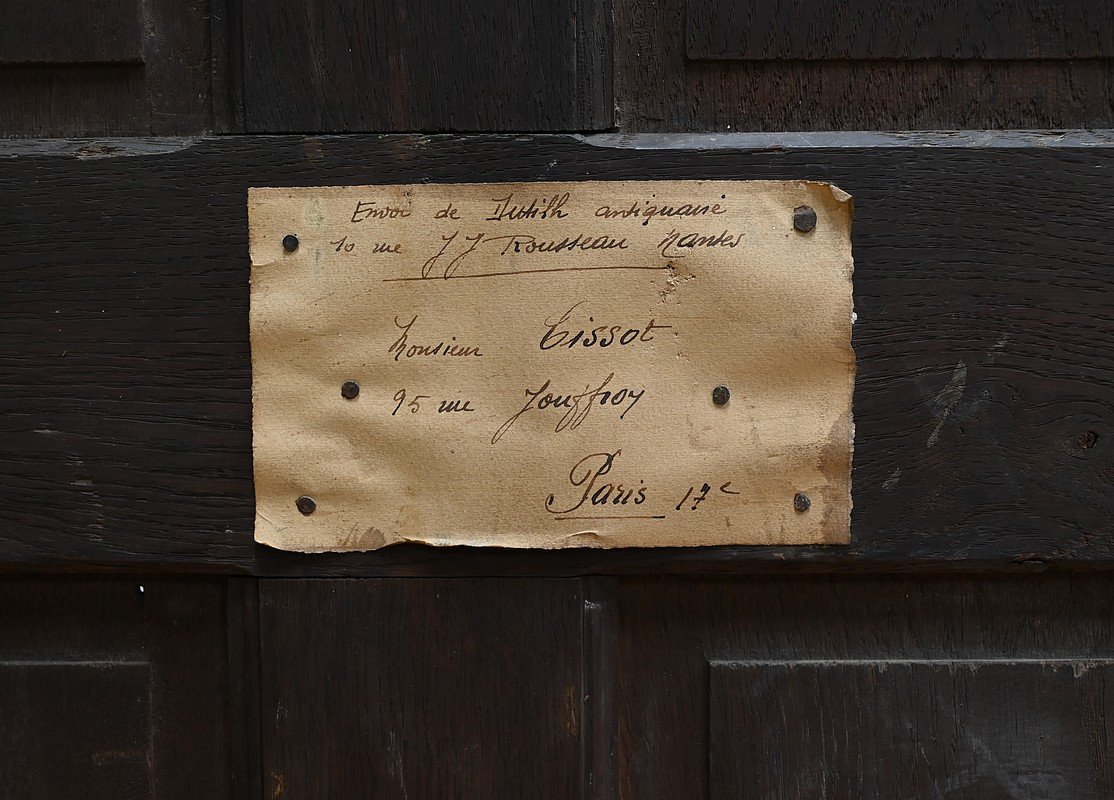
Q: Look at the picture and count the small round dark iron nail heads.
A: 6